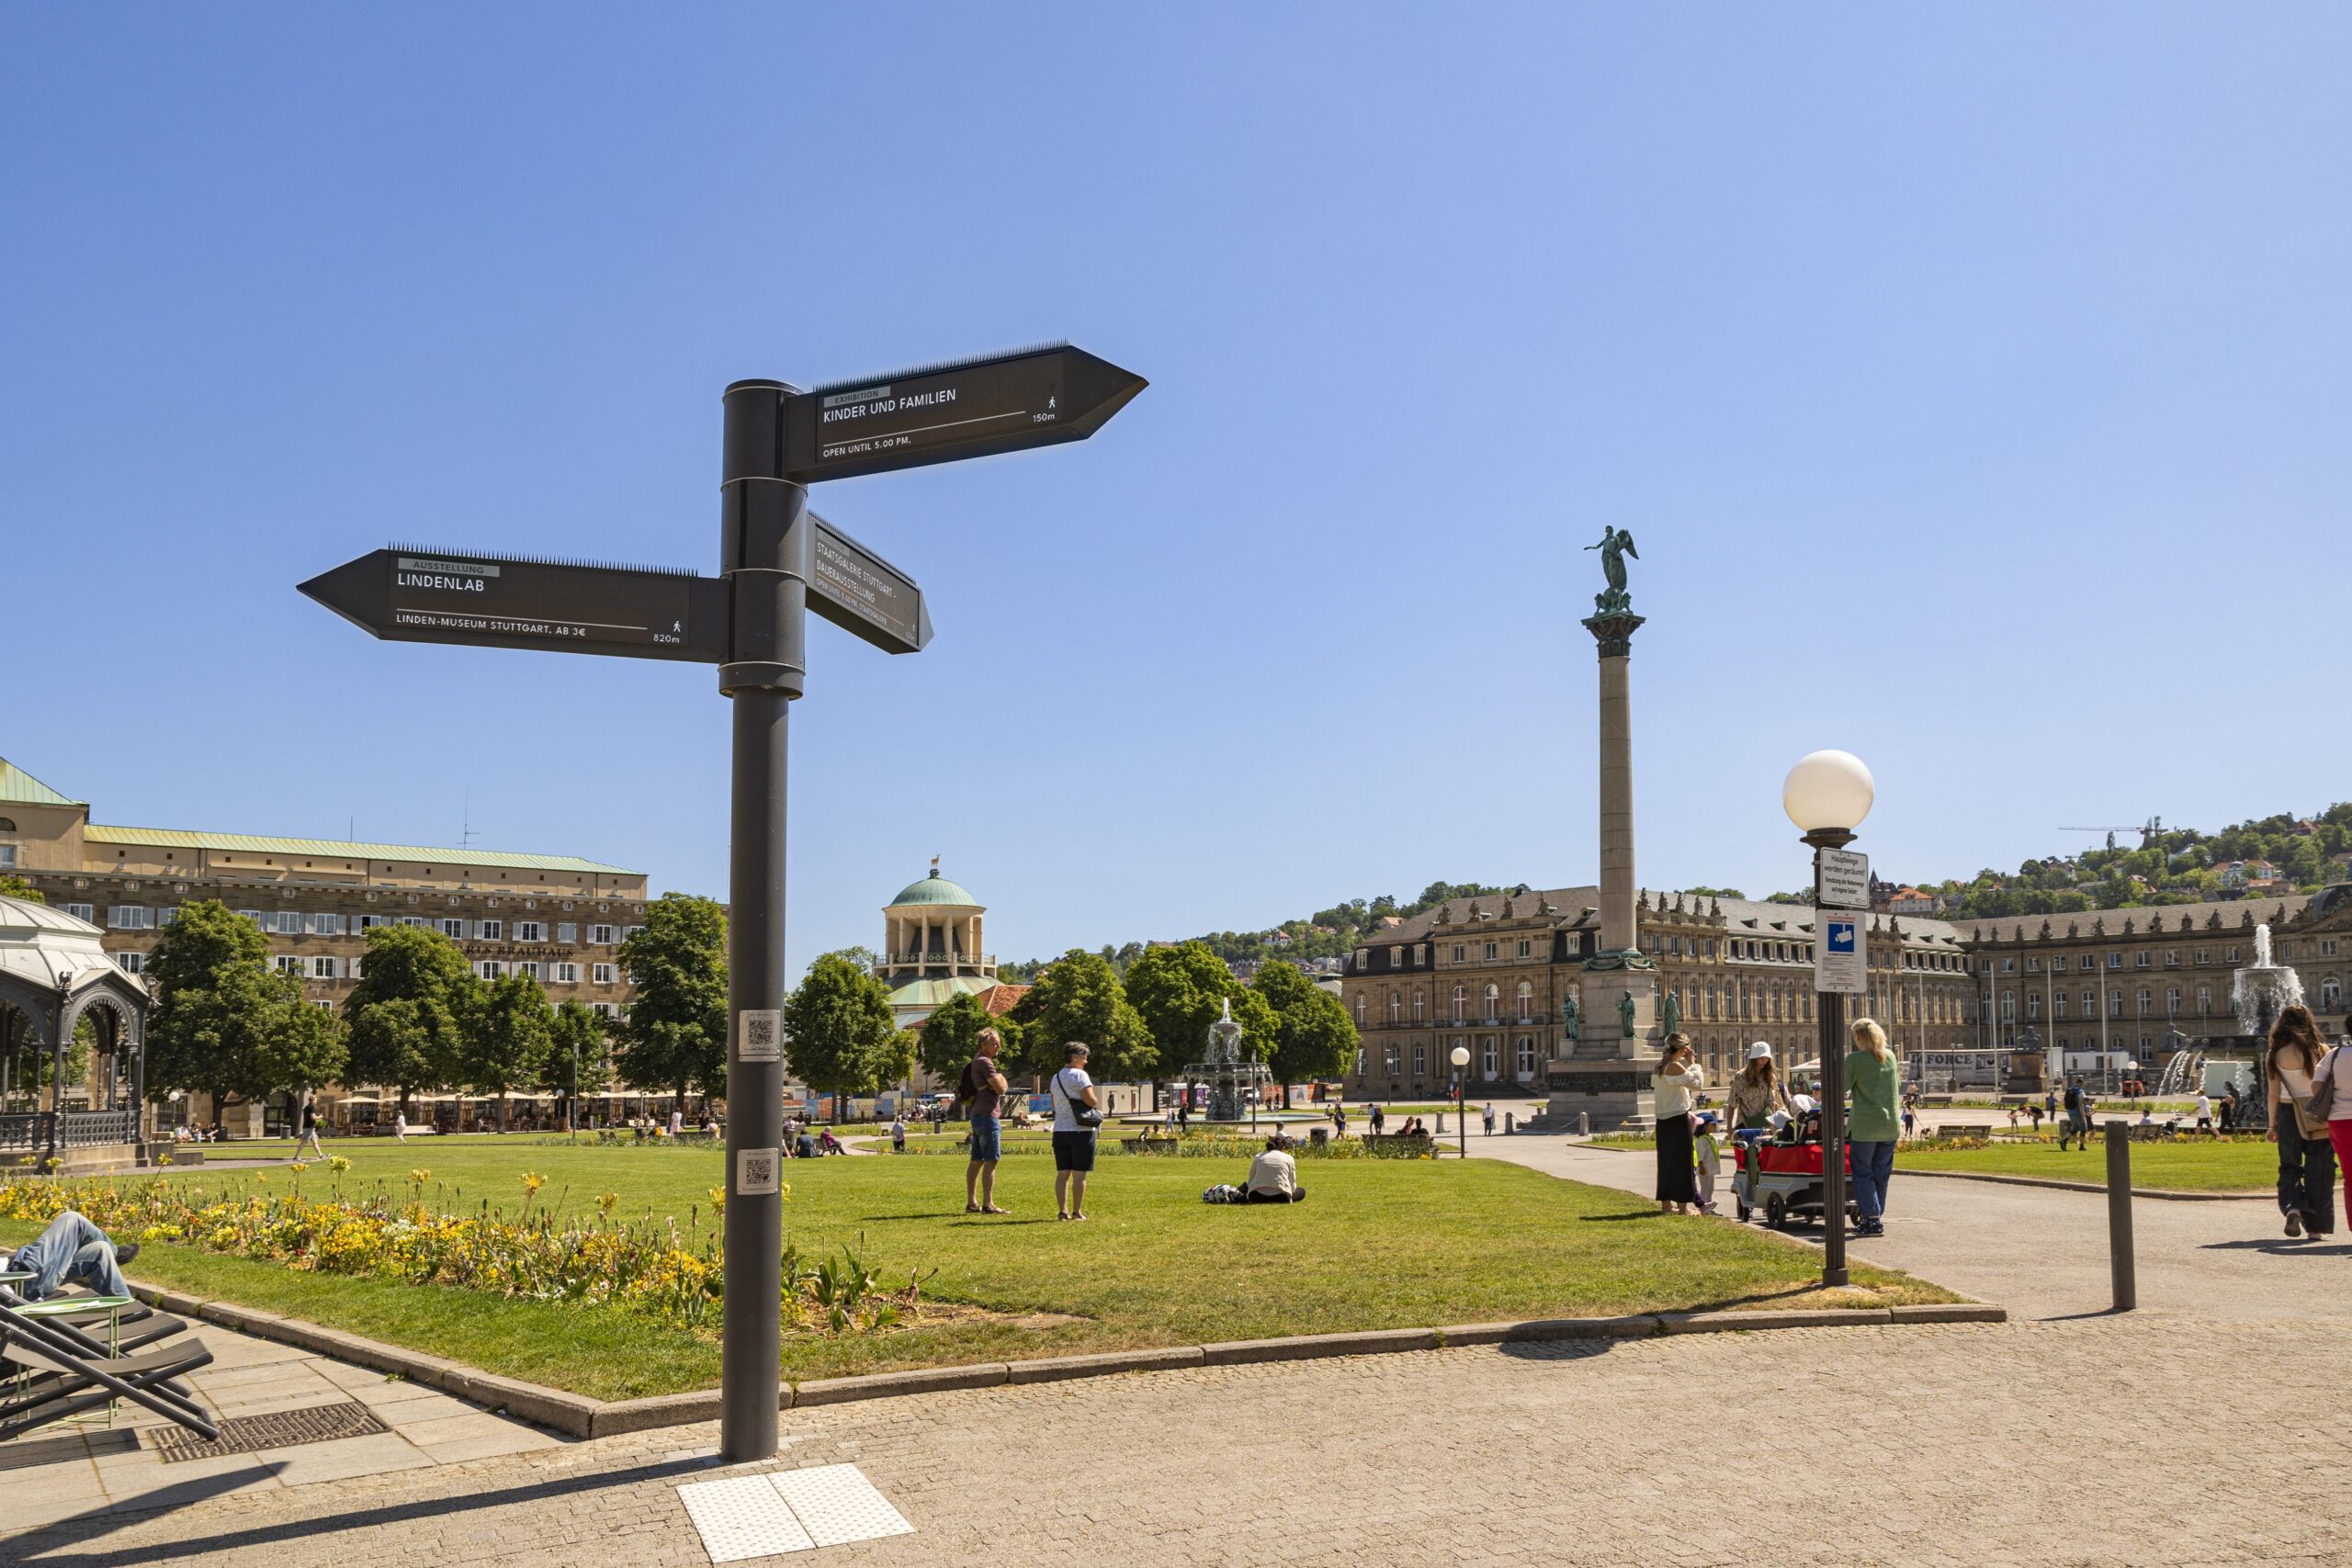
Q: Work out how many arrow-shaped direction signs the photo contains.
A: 3